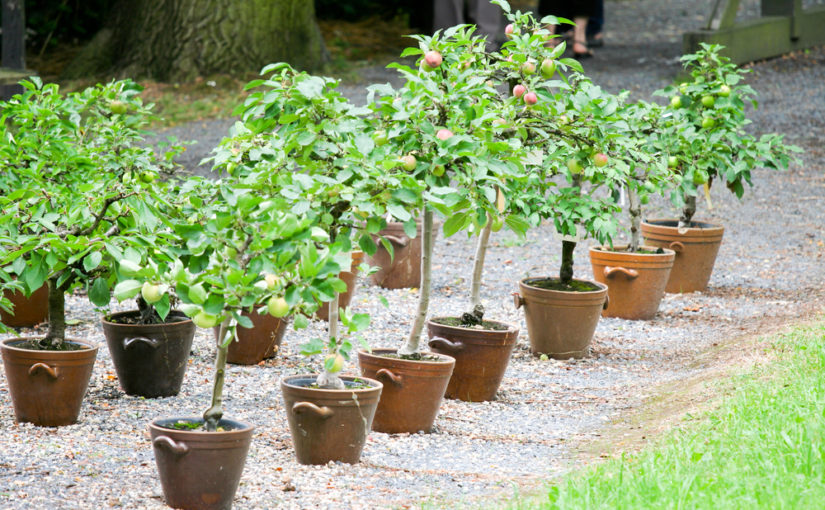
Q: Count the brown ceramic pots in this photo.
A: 13